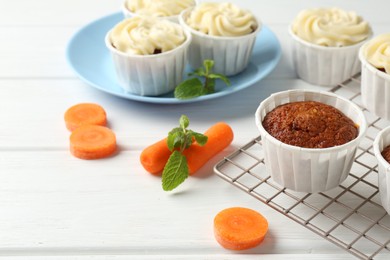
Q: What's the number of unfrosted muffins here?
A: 2